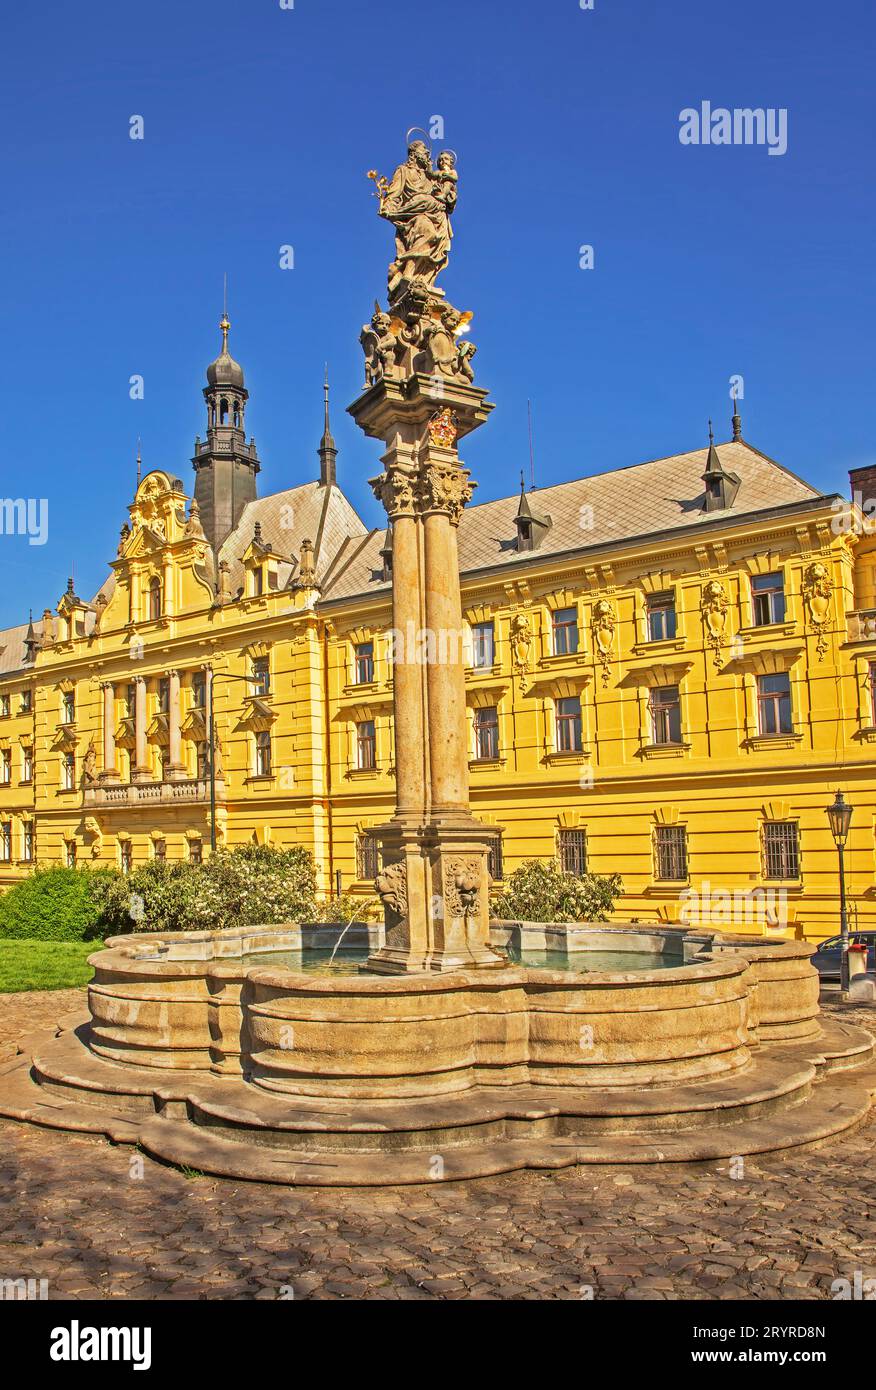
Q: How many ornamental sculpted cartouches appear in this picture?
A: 4